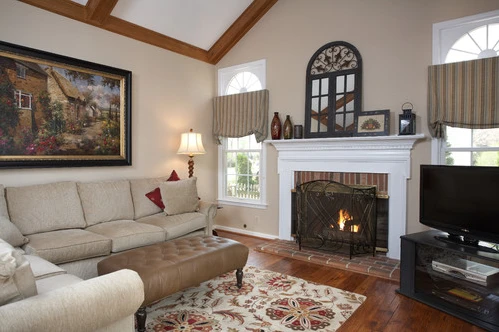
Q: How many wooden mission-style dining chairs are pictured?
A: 0